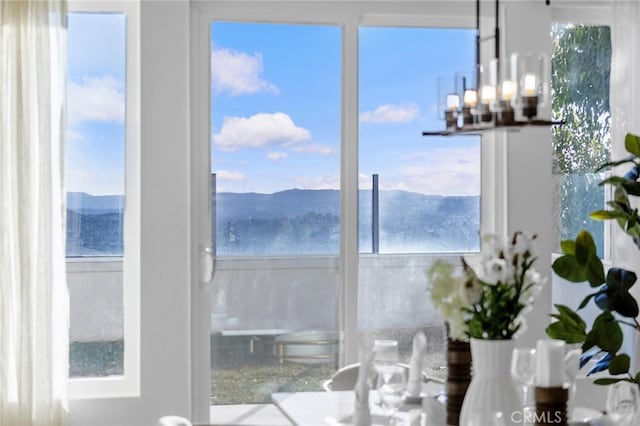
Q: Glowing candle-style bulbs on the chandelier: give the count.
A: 5